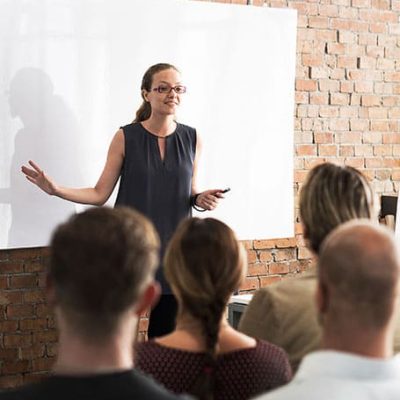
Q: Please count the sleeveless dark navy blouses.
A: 1